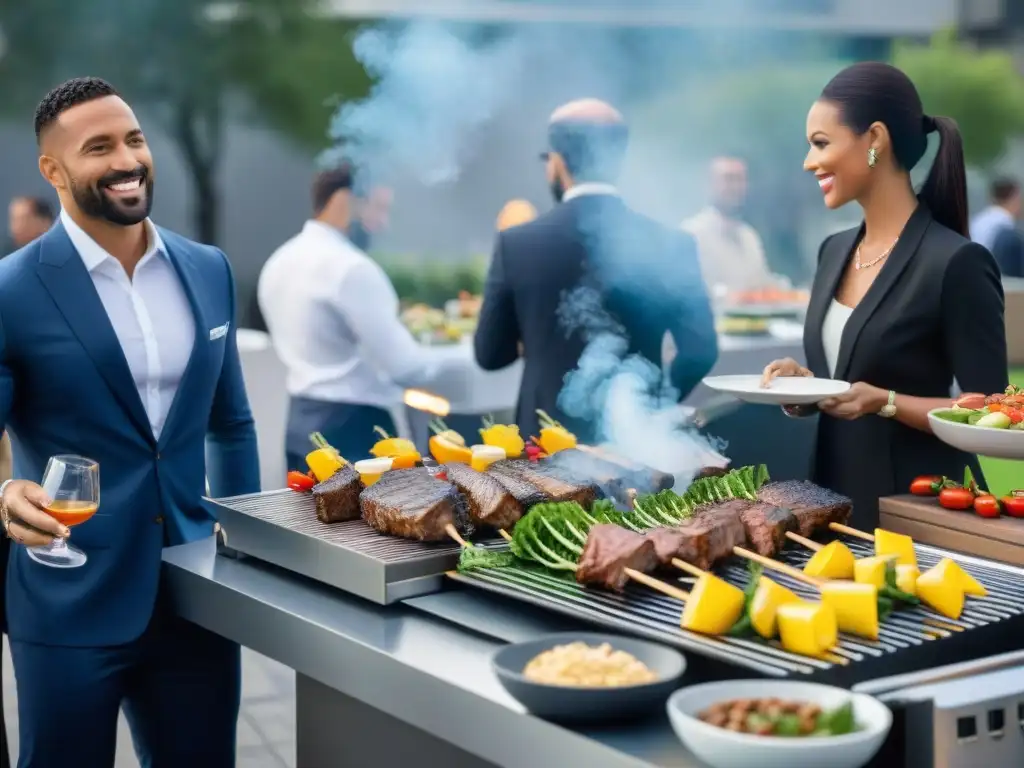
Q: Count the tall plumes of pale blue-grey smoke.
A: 2